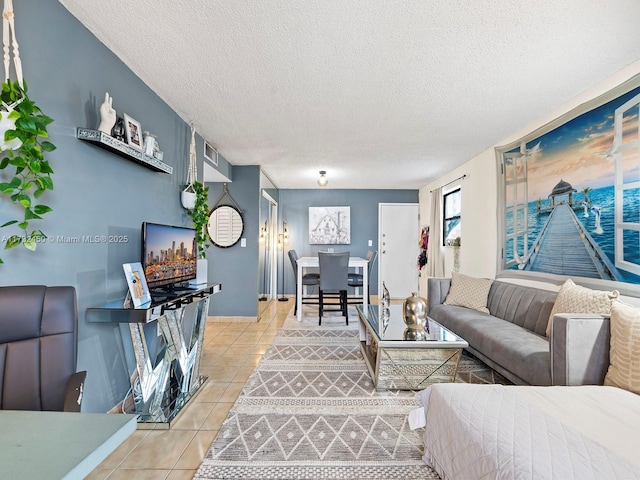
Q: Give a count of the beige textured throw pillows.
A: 3